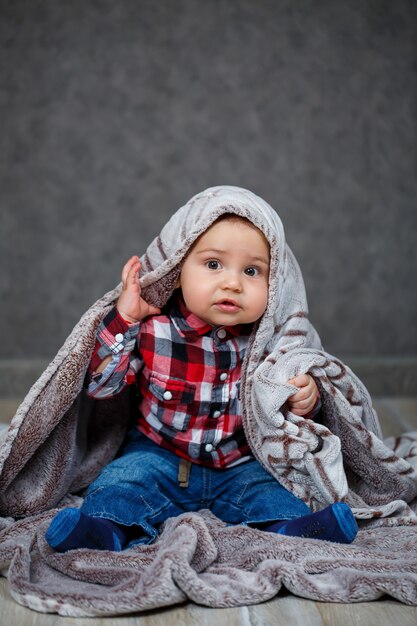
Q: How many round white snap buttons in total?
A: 6